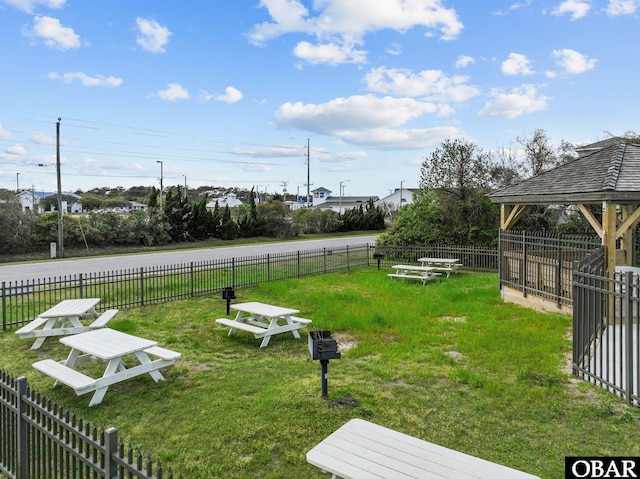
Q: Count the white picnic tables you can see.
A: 6